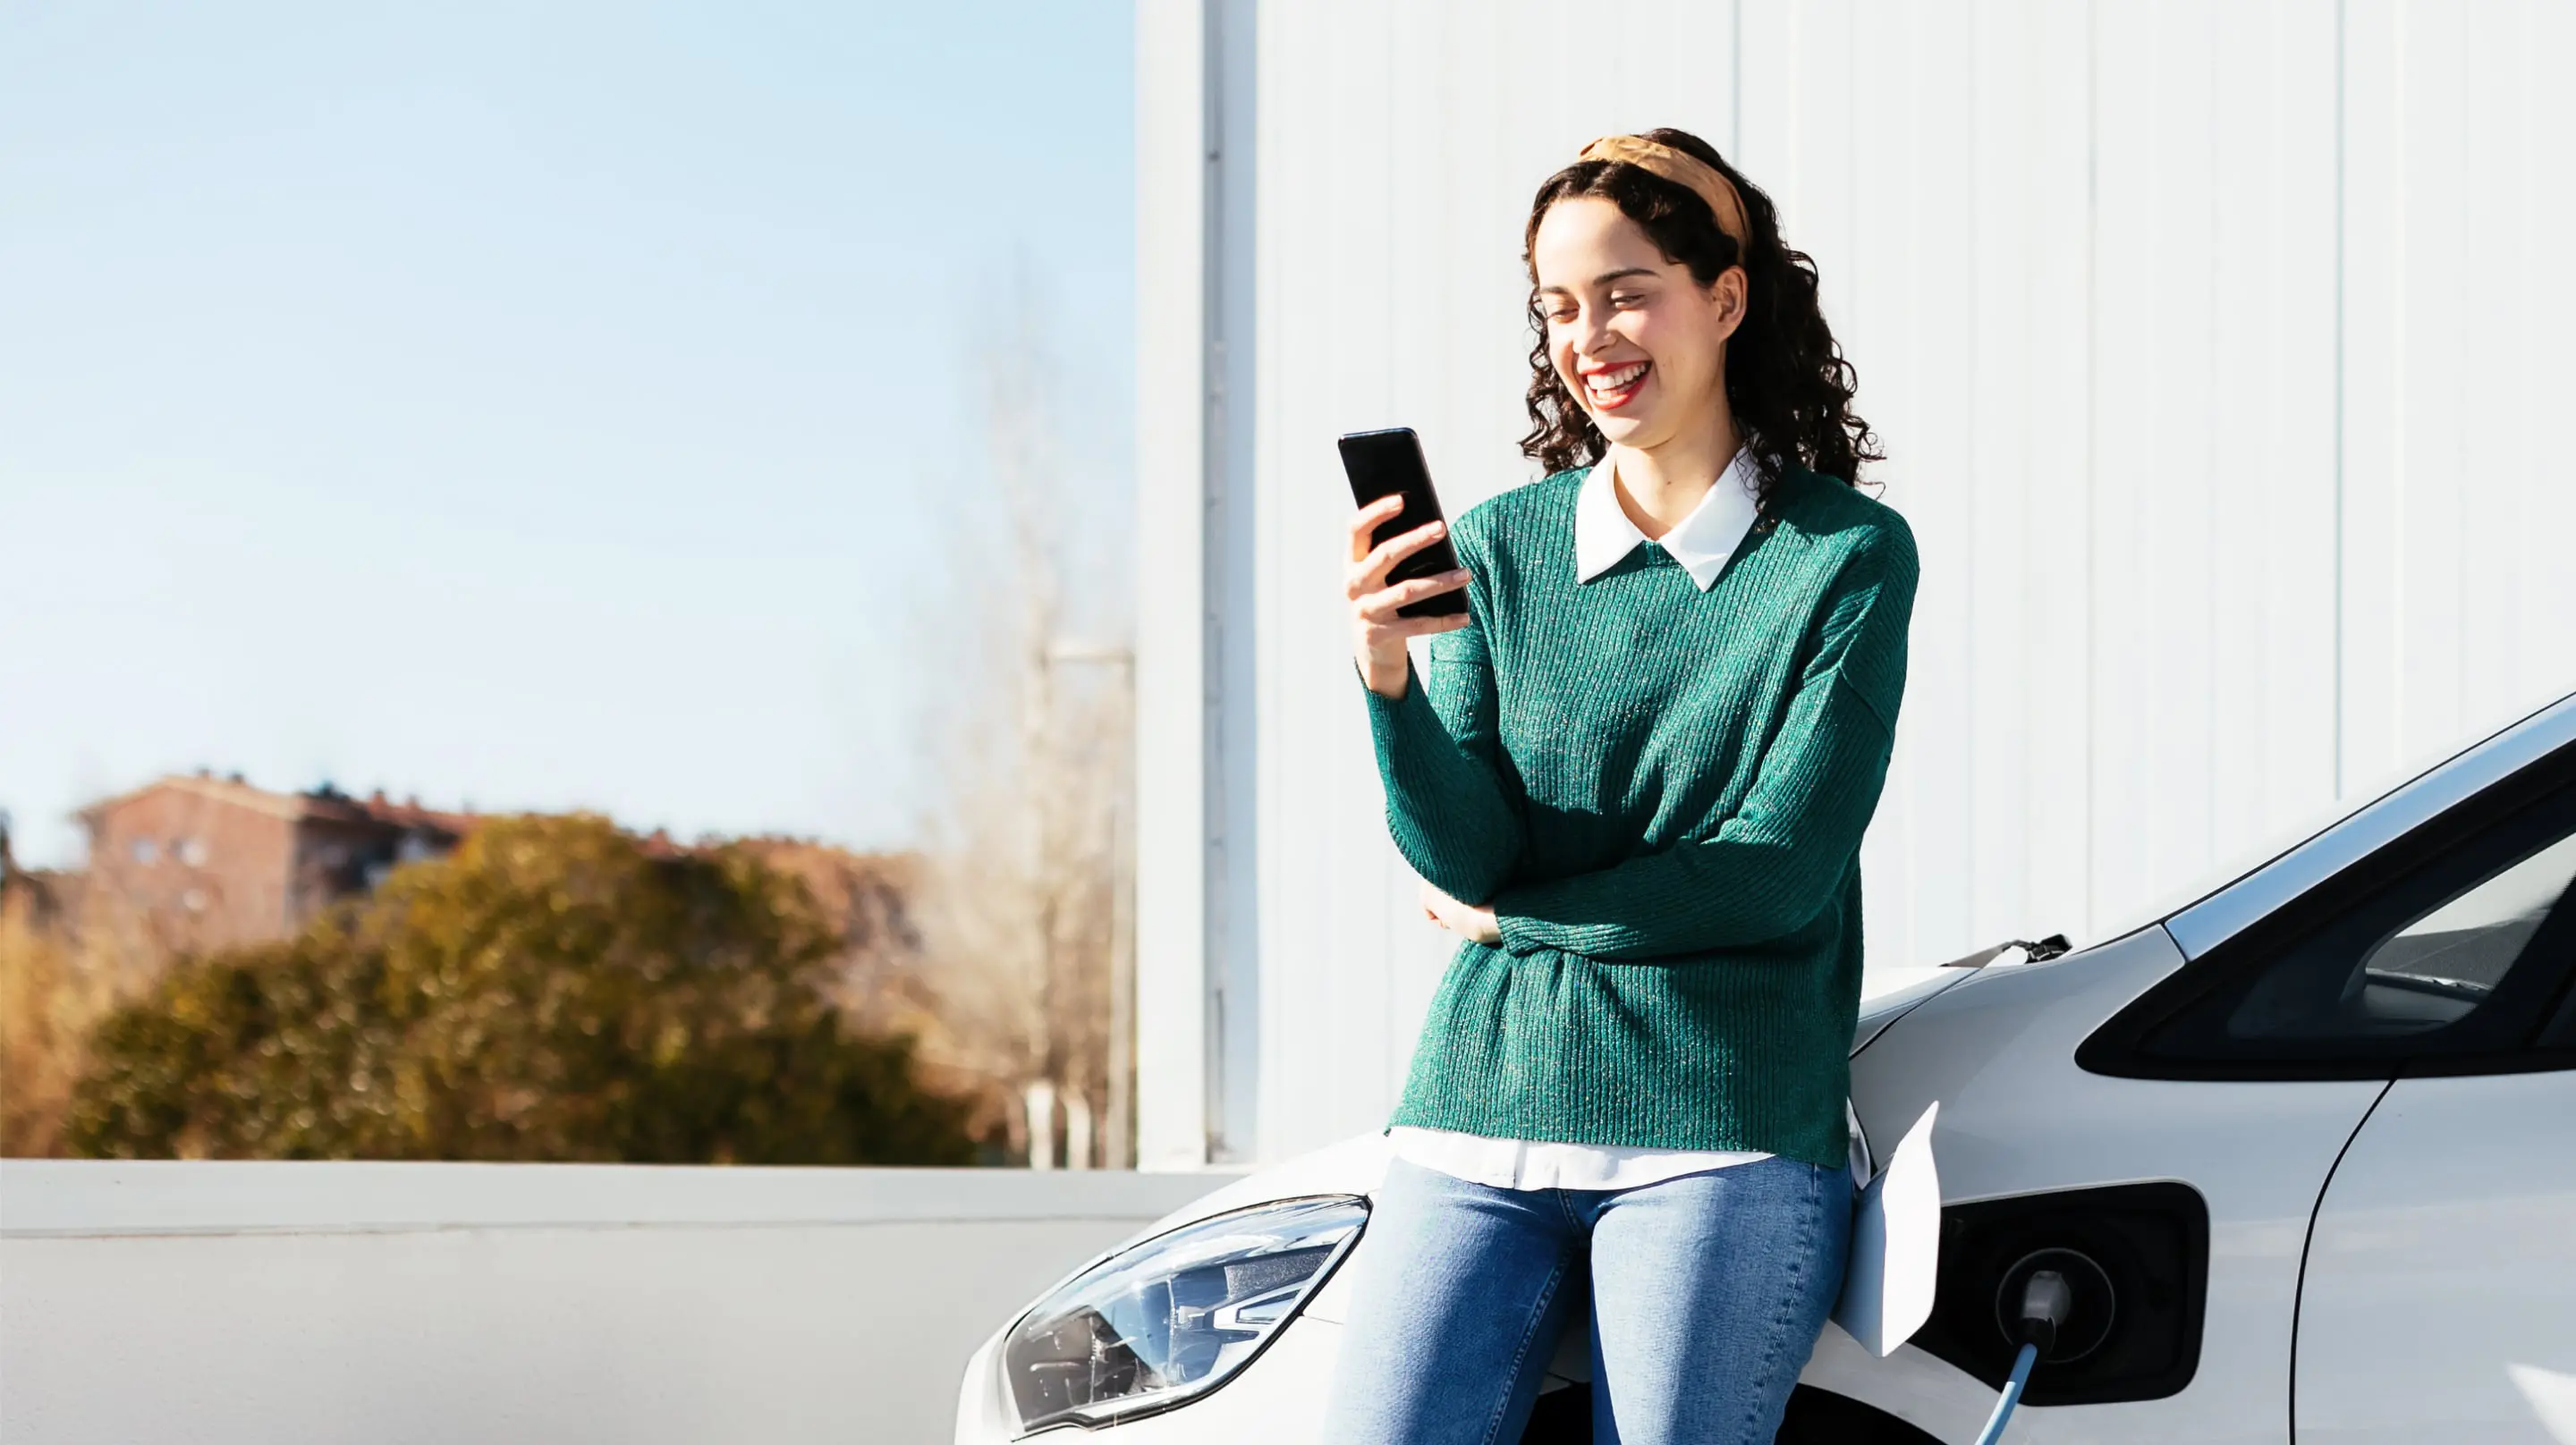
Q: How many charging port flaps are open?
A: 1